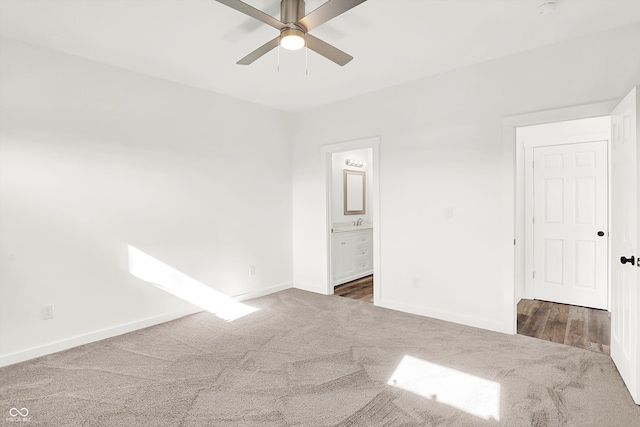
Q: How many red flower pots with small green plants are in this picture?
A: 0